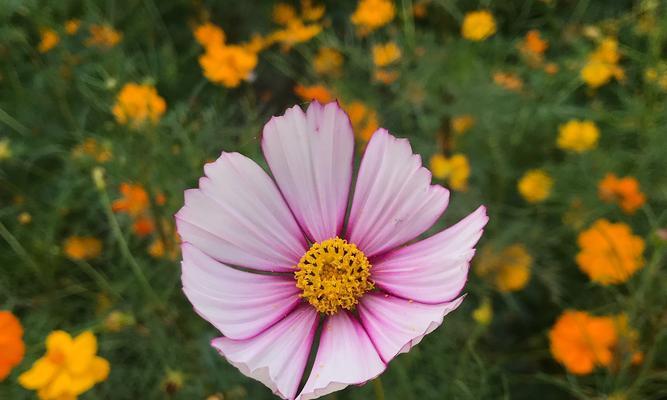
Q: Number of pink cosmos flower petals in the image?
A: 8